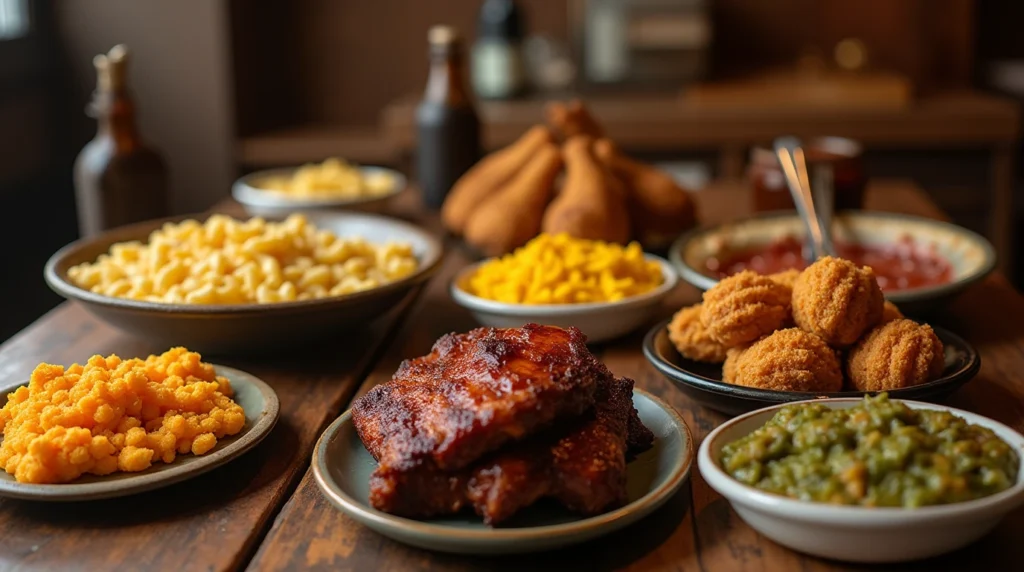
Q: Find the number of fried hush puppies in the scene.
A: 7